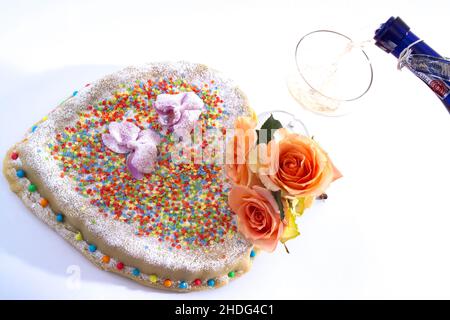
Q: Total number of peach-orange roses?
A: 3